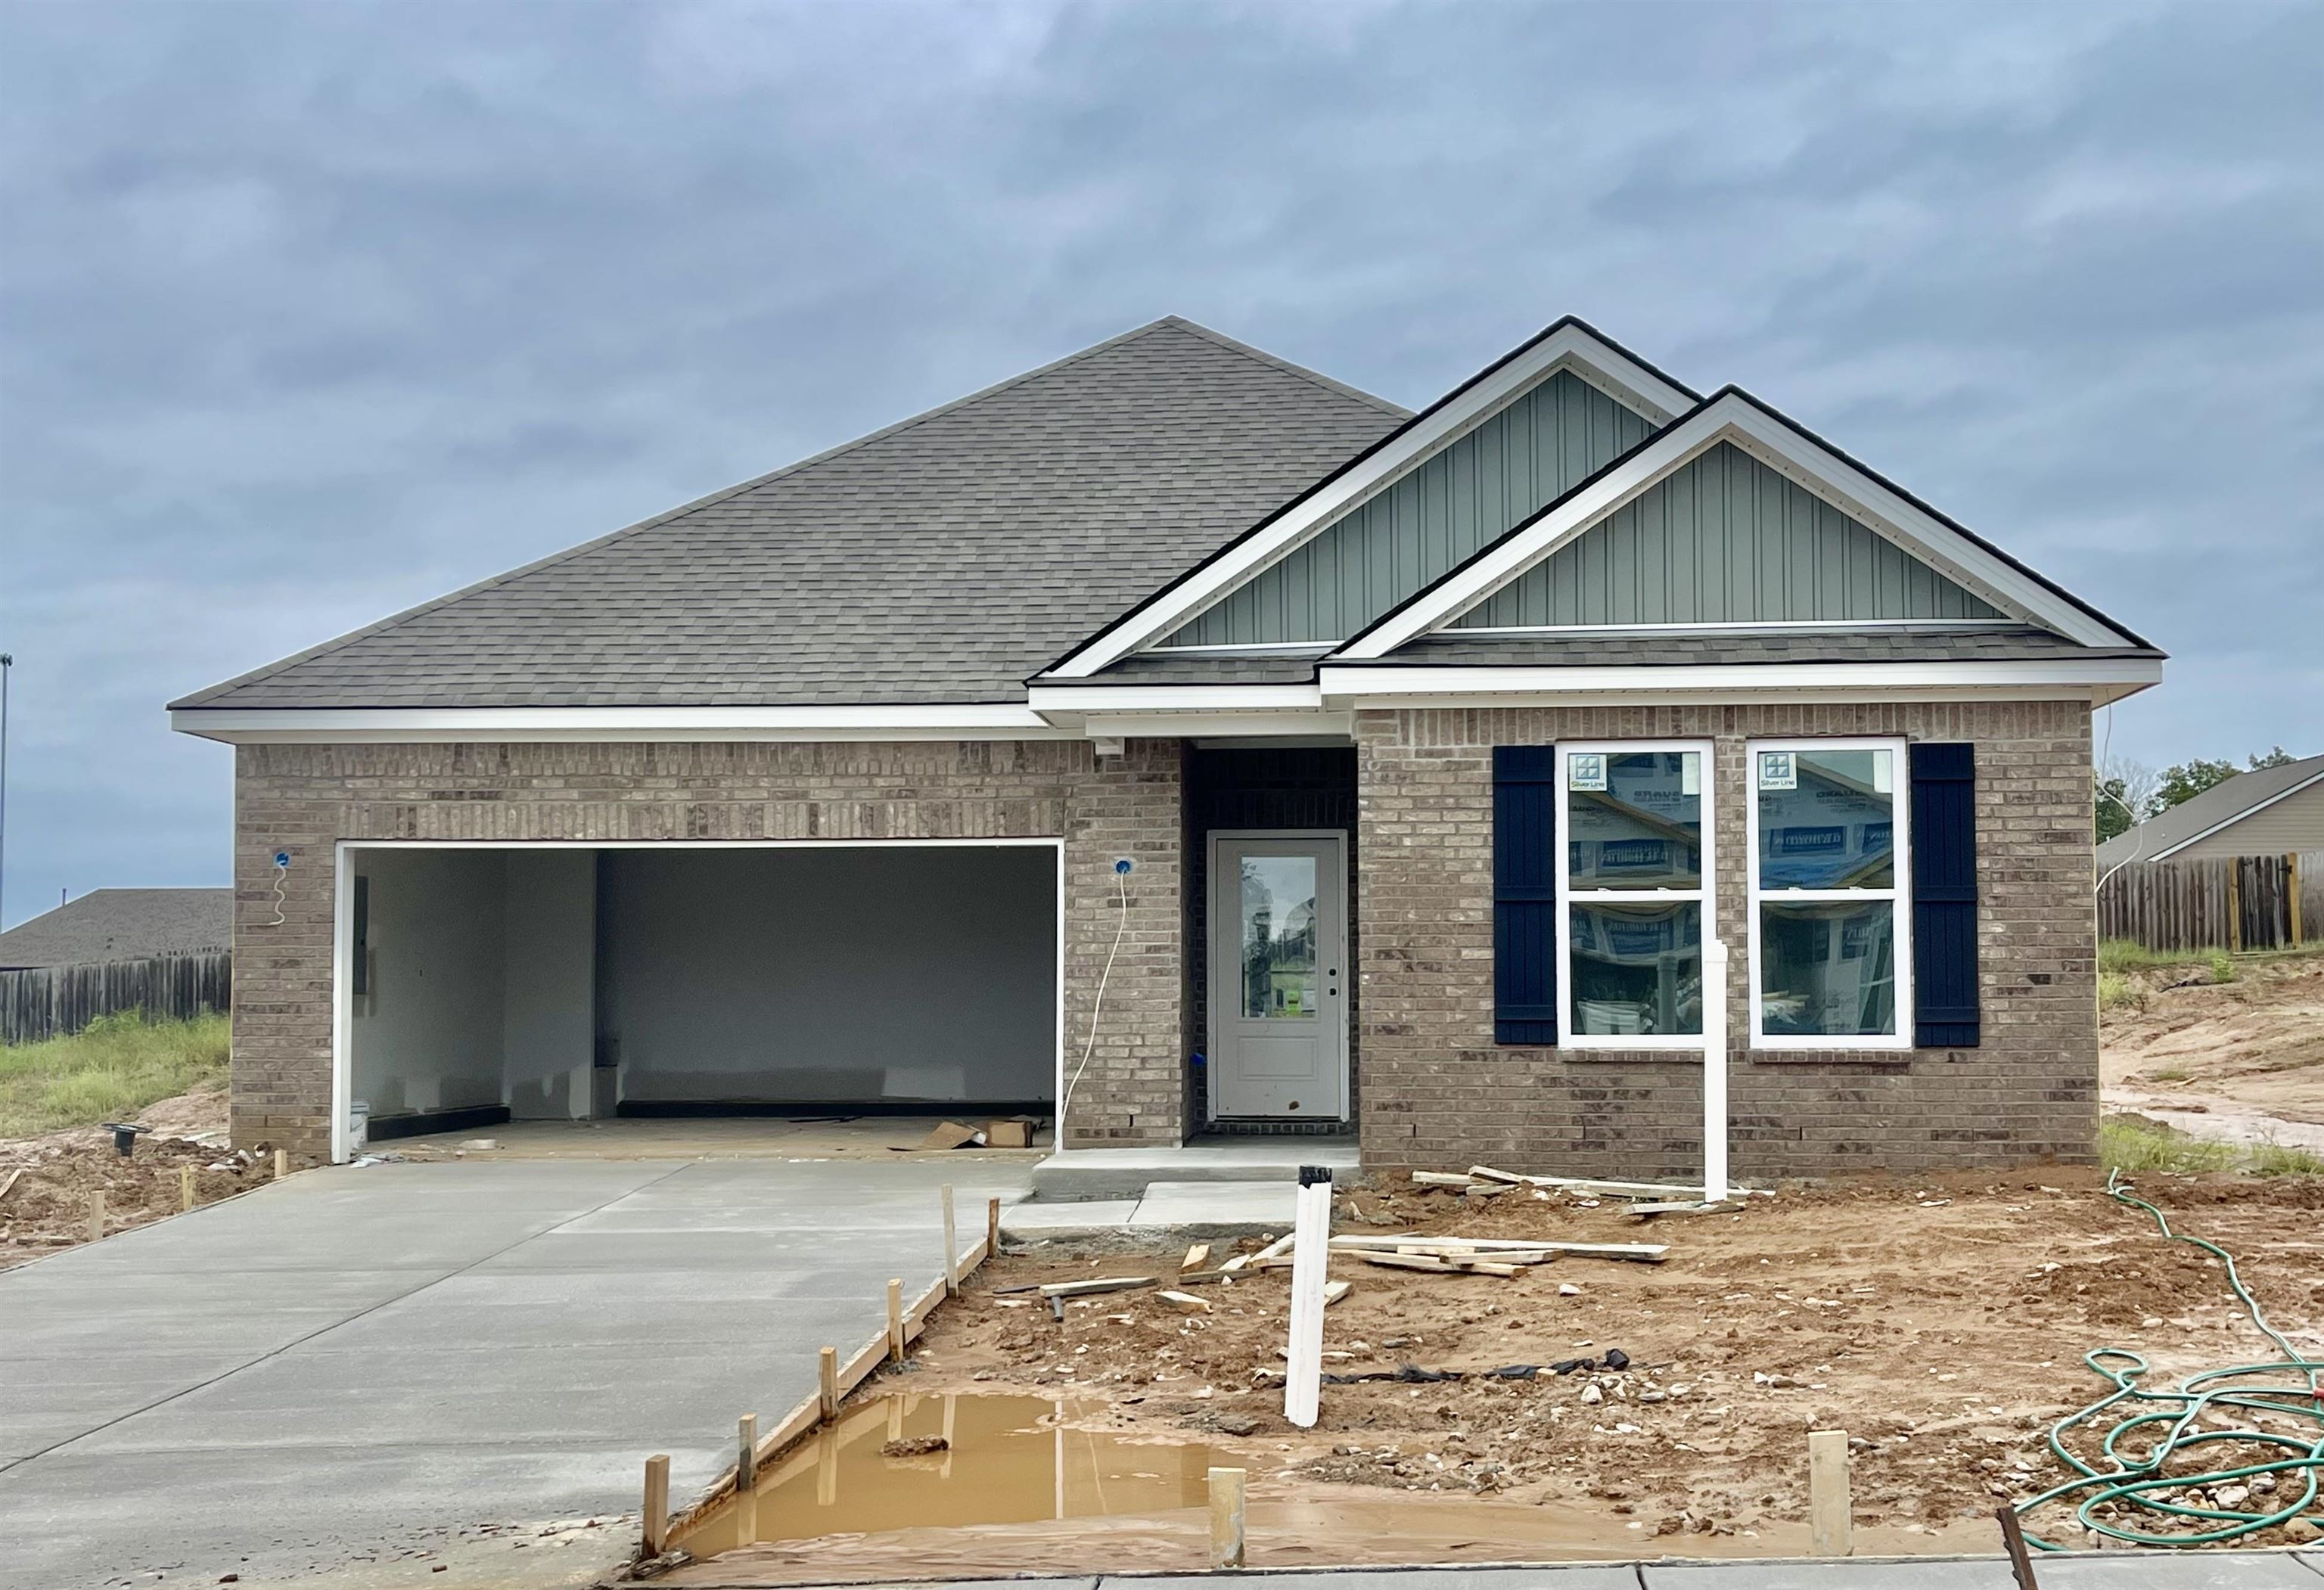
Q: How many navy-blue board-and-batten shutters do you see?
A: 2